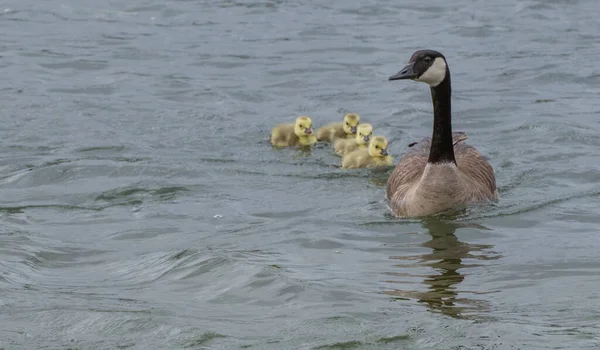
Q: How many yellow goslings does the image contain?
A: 4